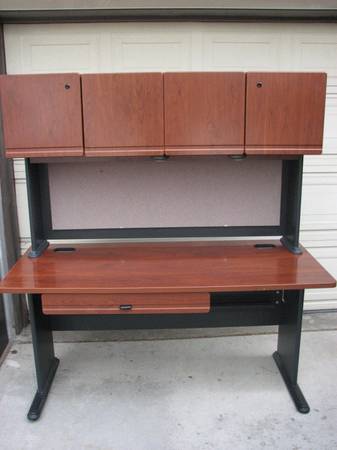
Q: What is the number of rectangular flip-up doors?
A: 4